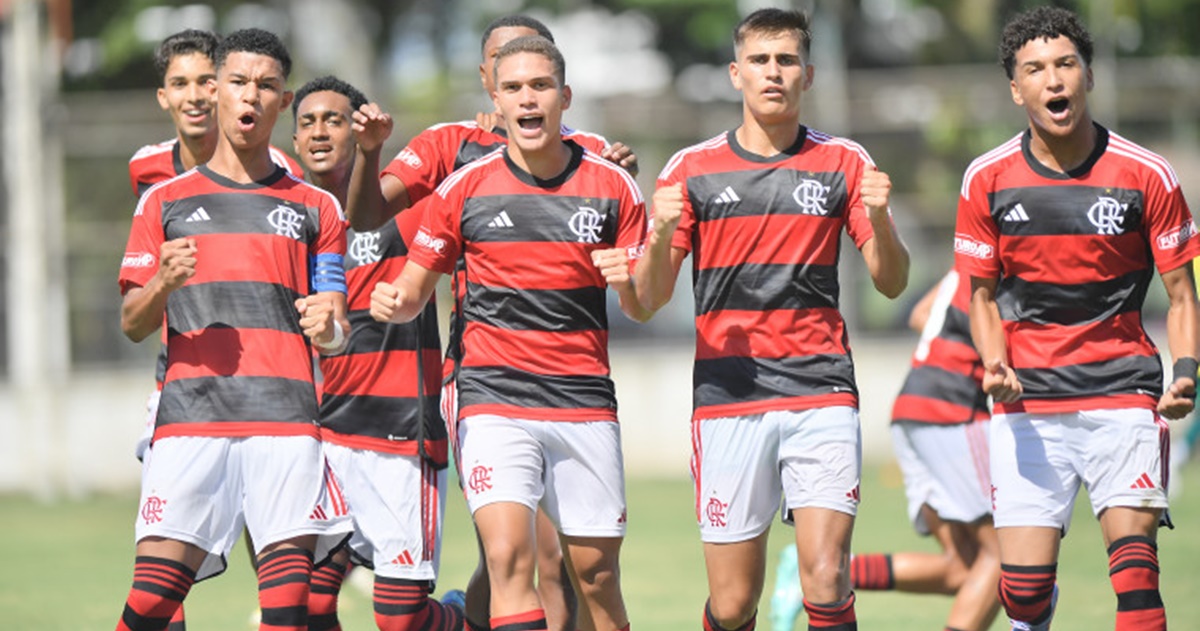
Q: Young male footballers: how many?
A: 8